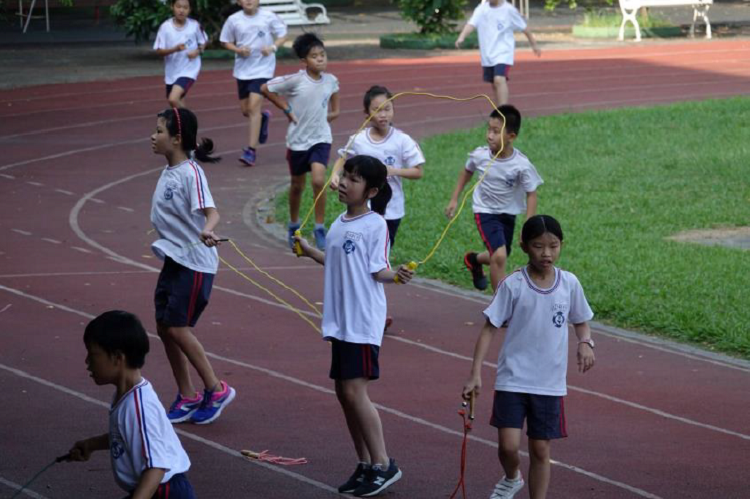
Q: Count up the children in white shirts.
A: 10